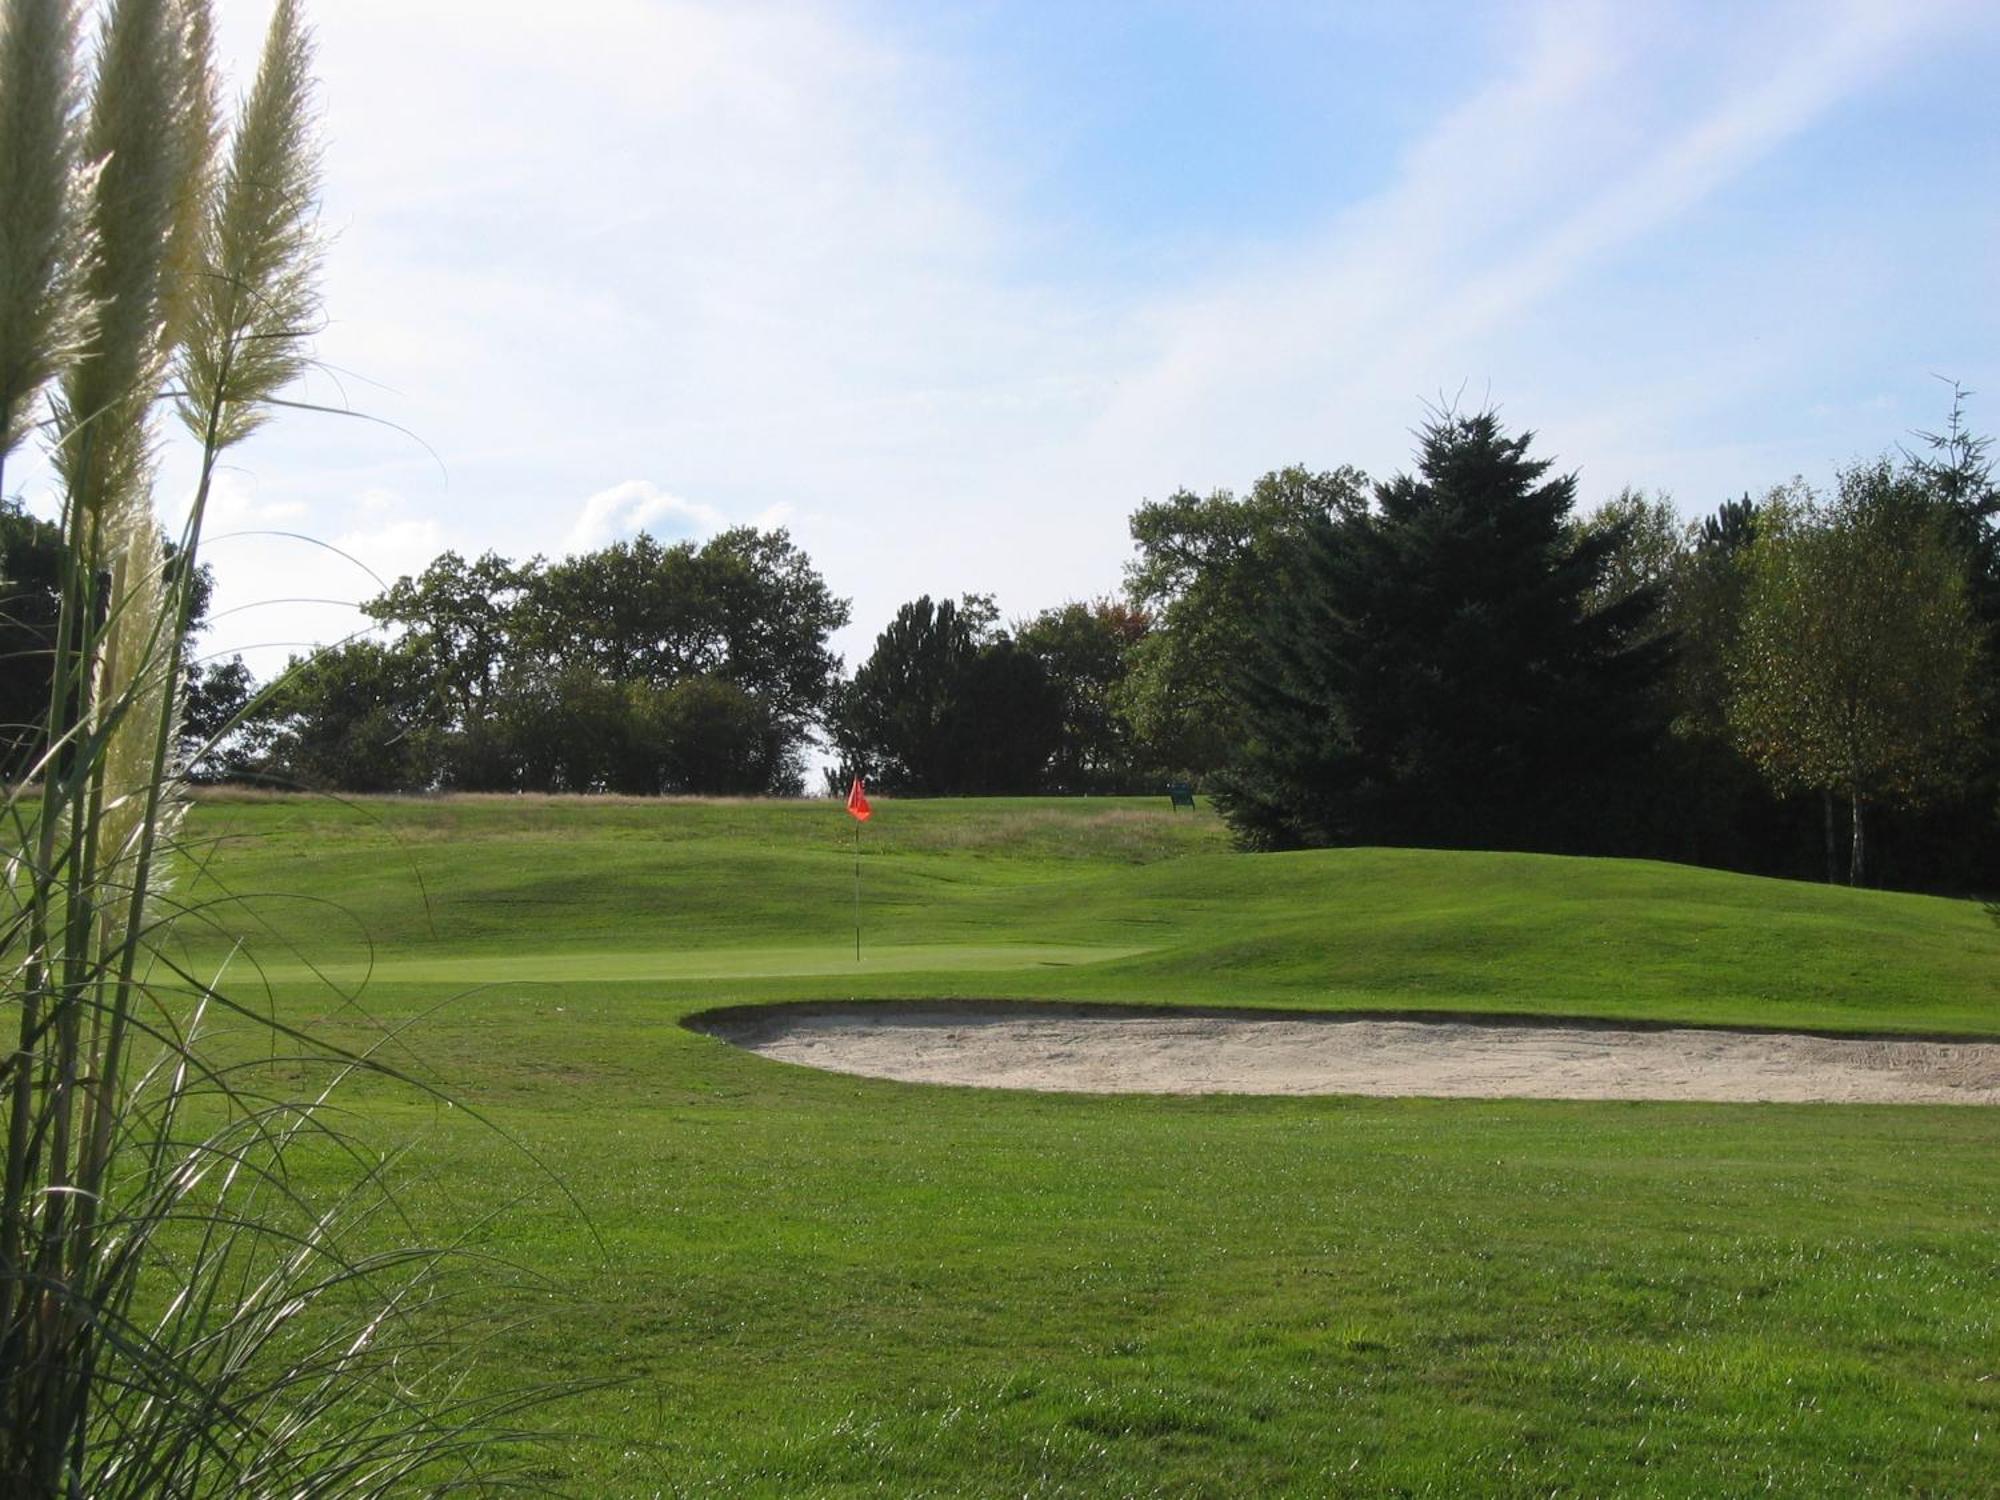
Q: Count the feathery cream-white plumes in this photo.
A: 5